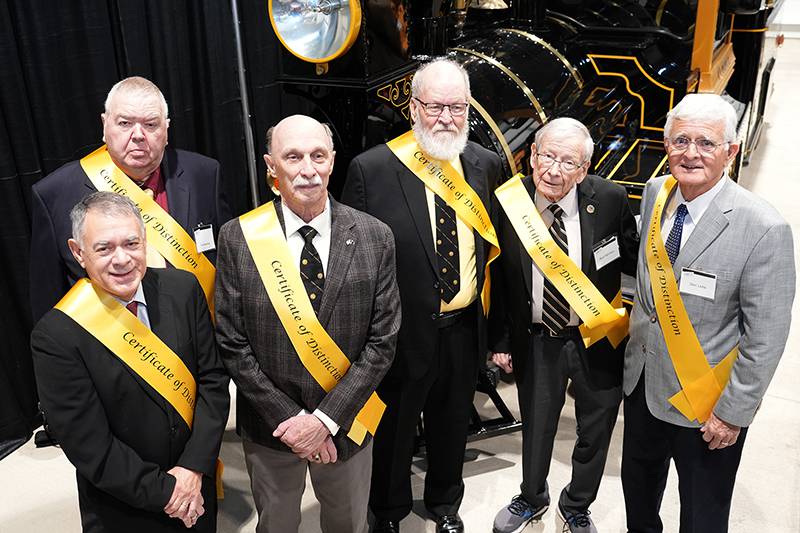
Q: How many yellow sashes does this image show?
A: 6